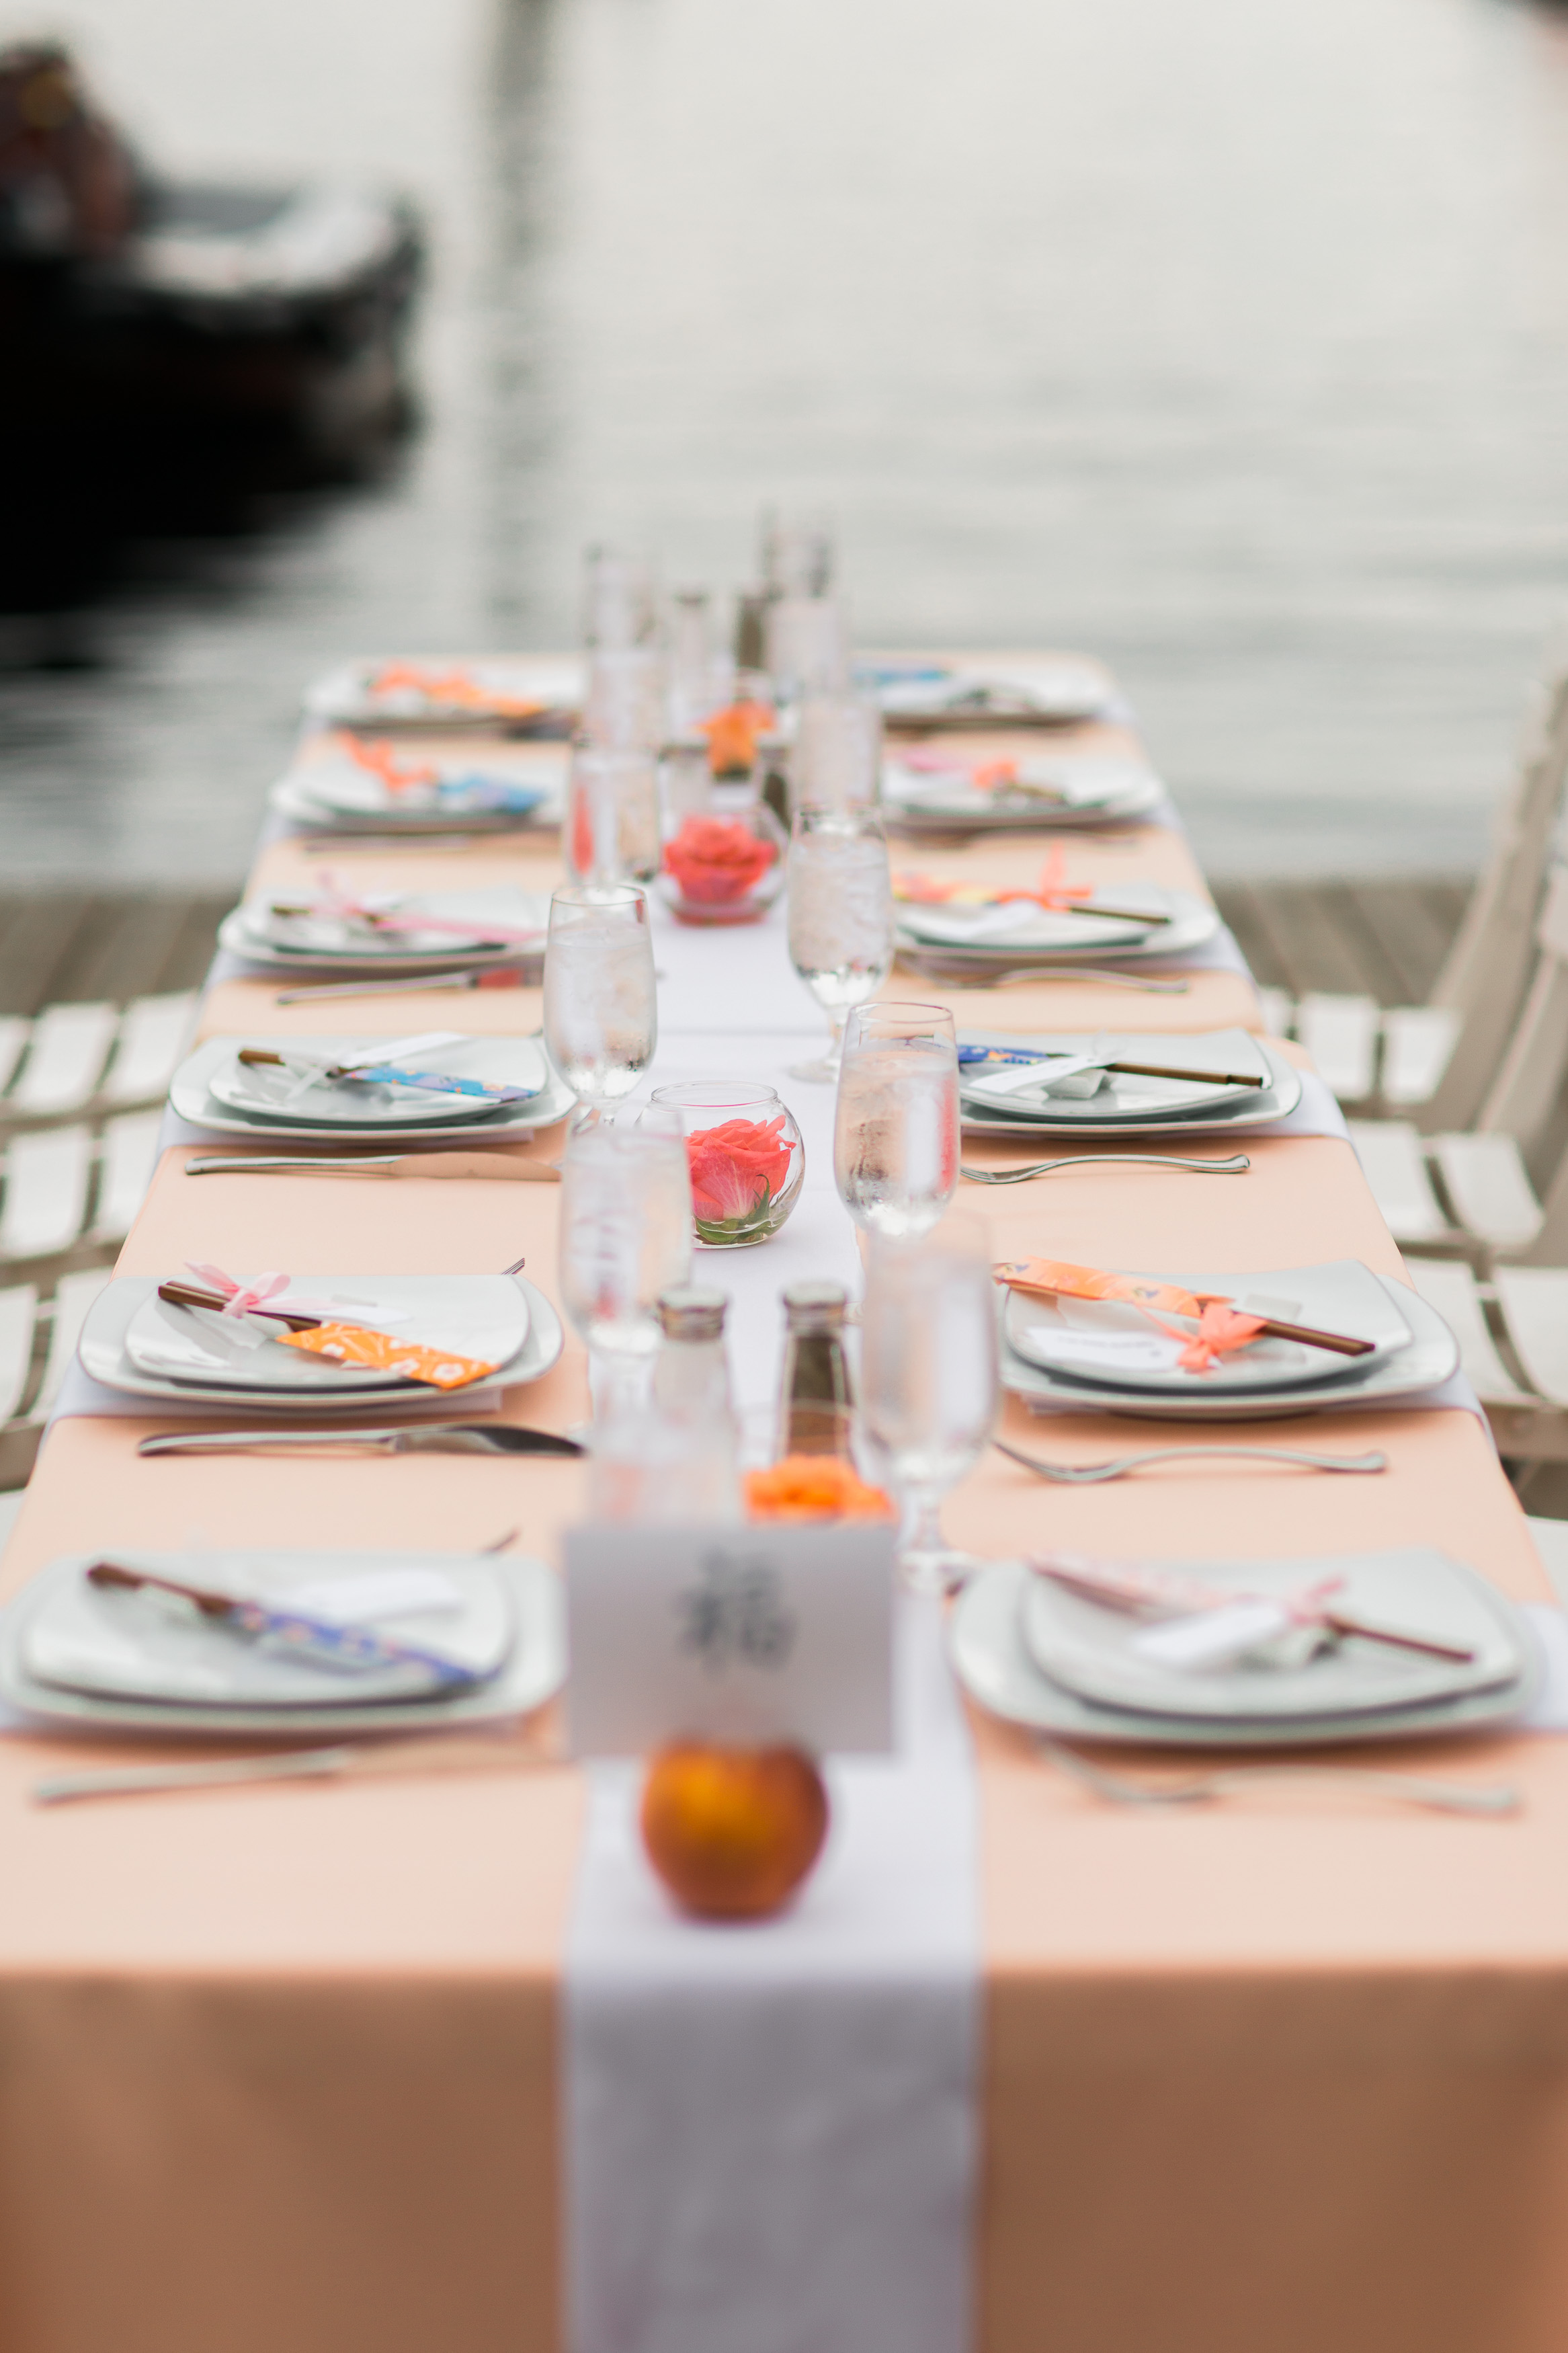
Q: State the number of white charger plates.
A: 12